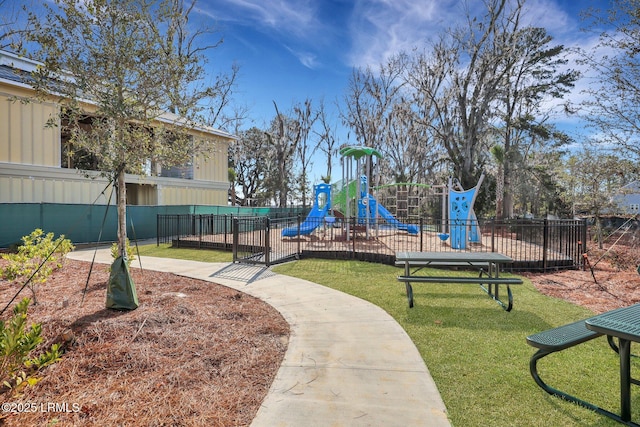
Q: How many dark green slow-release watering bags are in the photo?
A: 1